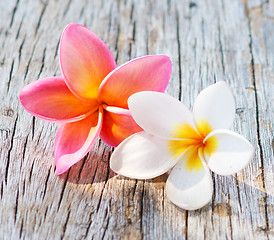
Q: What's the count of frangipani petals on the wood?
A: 10